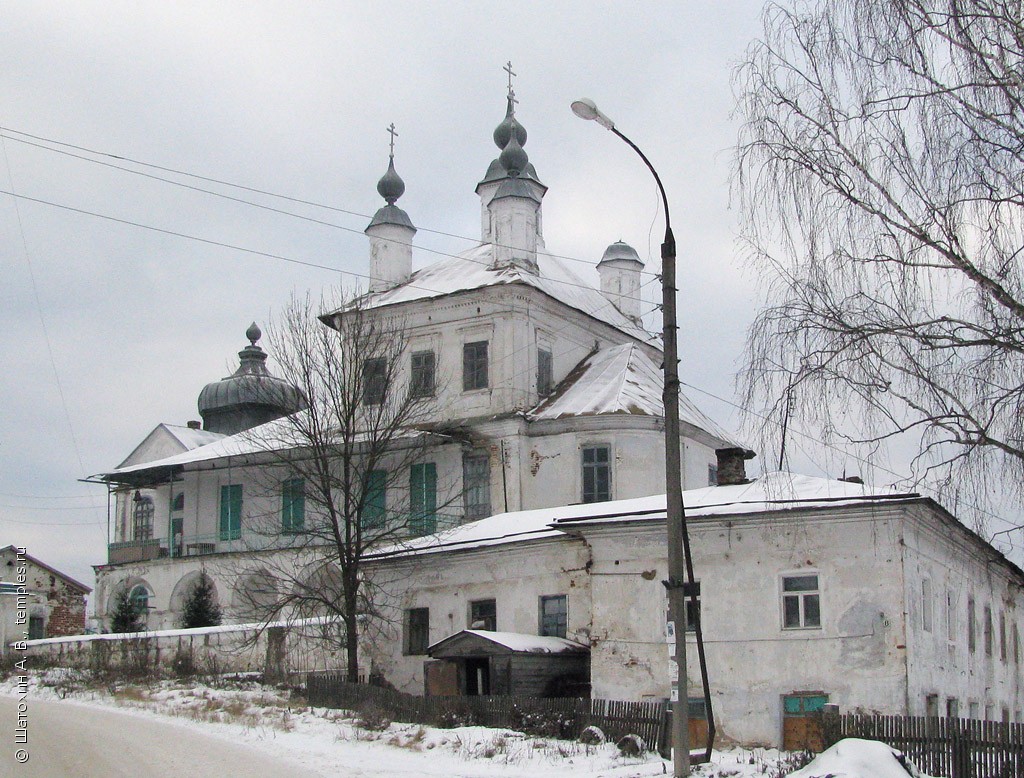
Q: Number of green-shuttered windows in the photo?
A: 4